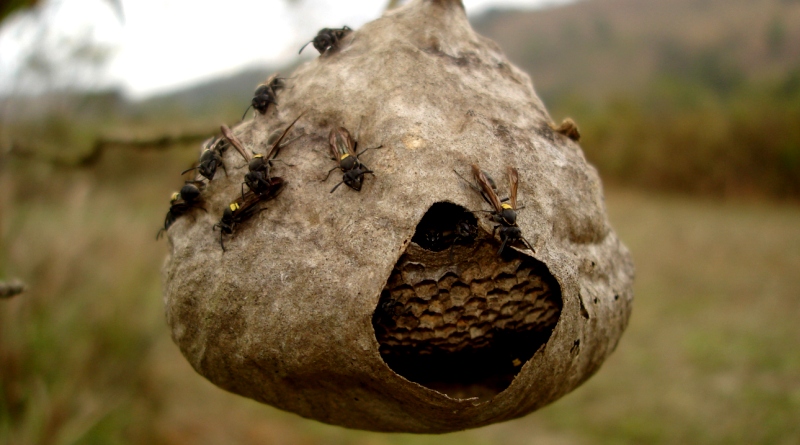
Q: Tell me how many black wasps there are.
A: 8